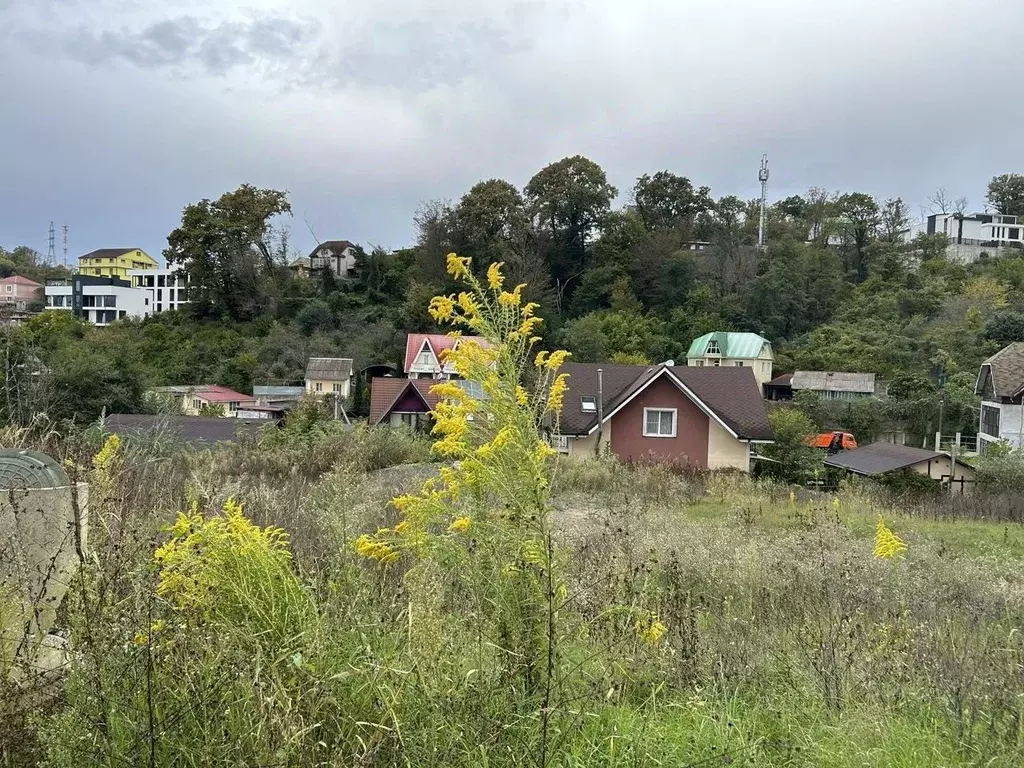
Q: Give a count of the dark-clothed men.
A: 0